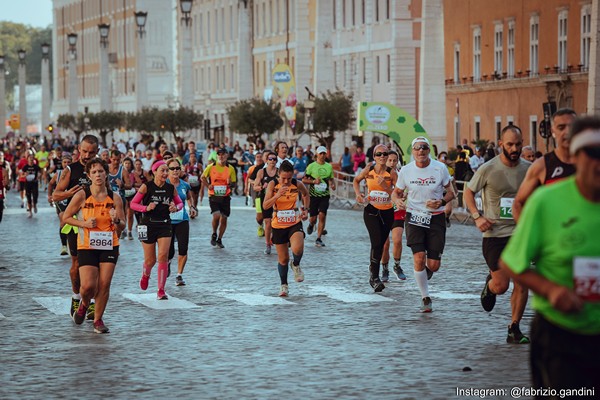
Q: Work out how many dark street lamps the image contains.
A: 7